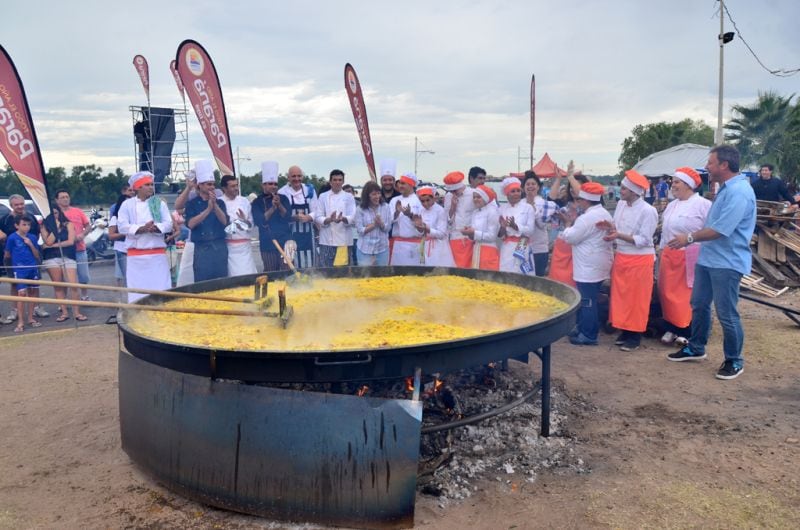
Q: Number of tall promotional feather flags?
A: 6